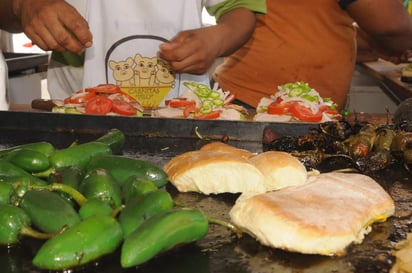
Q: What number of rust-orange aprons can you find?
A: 1